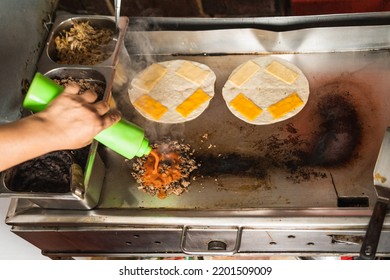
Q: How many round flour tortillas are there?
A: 2